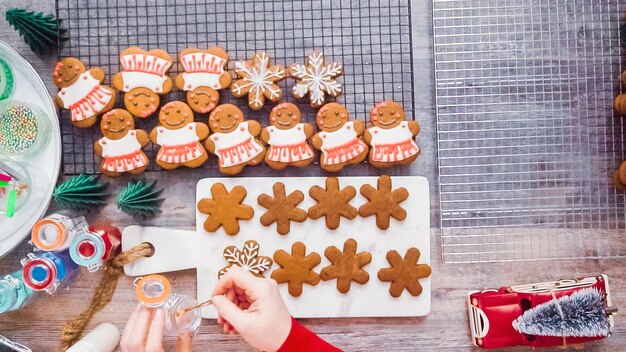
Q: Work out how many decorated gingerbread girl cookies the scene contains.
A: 9